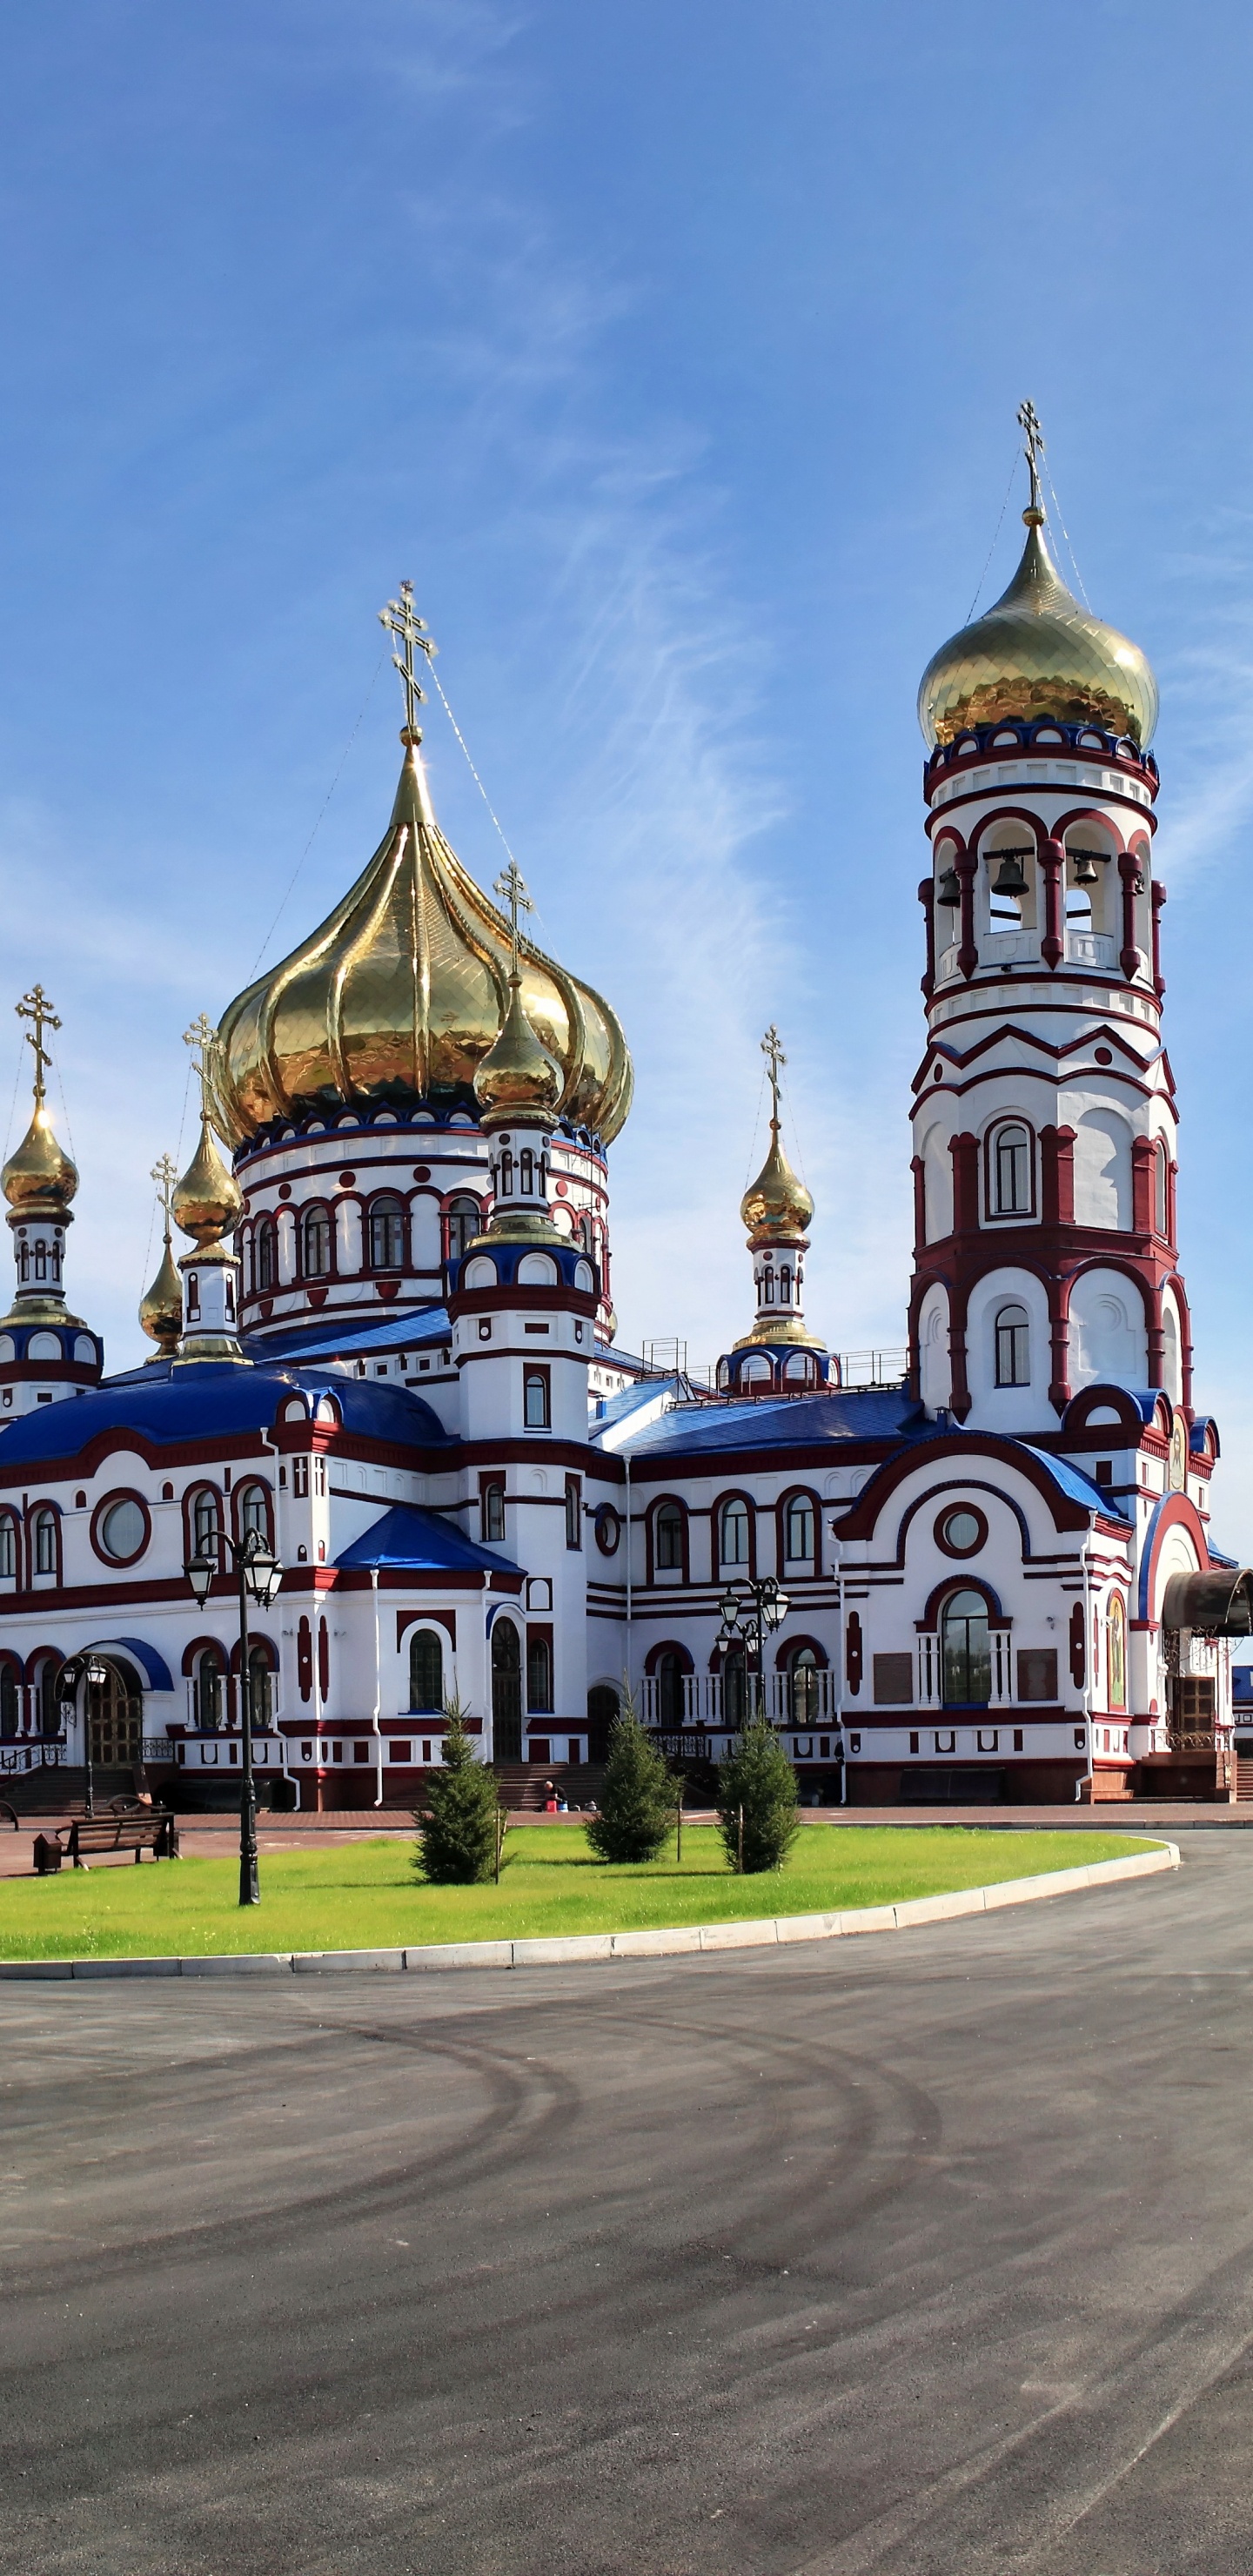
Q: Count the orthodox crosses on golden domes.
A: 7